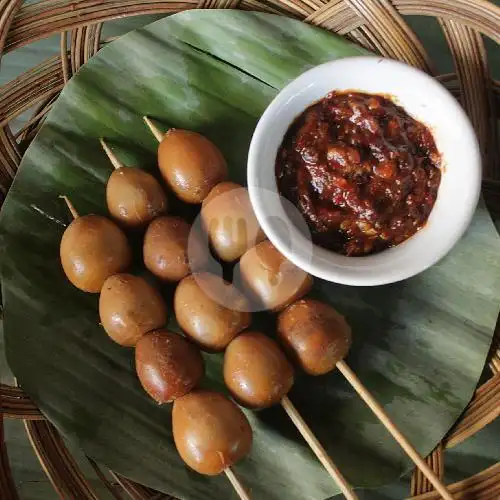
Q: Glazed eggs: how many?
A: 12